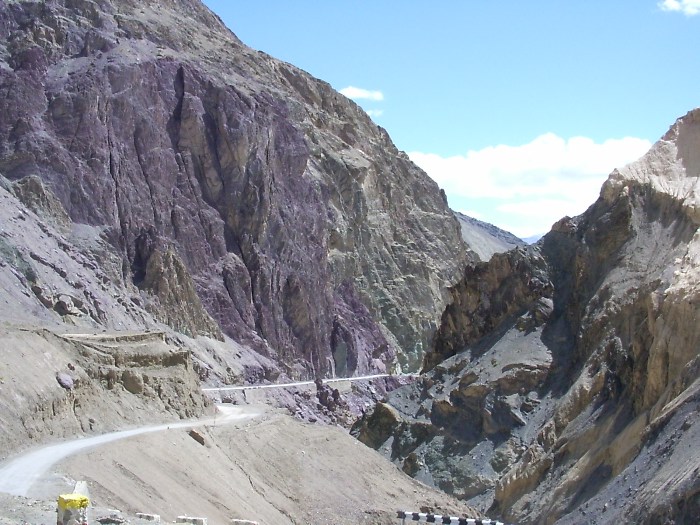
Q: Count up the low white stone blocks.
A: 3